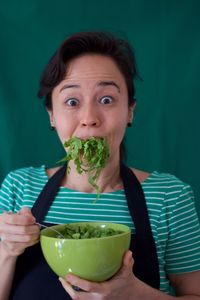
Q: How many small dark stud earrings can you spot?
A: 2